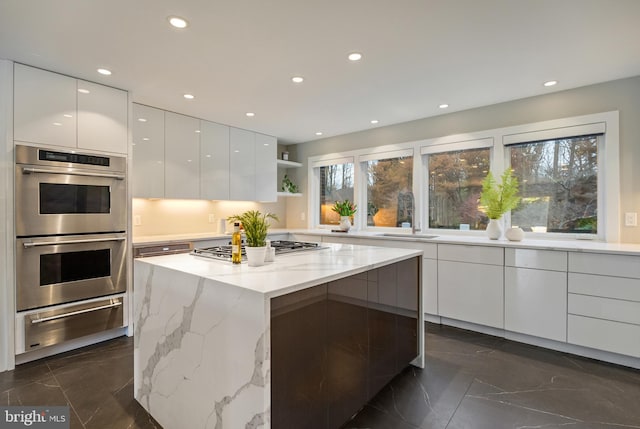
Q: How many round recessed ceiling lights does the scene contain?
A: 10